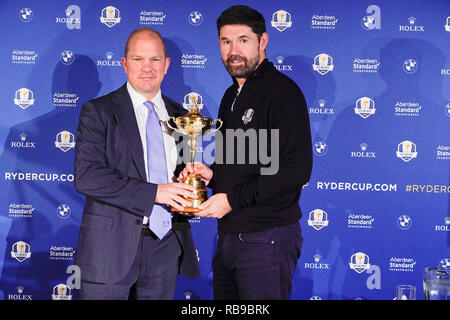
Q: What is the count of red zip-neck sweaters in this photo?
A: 0